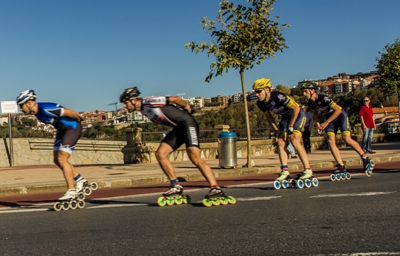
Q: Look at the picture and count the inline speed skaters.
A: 4